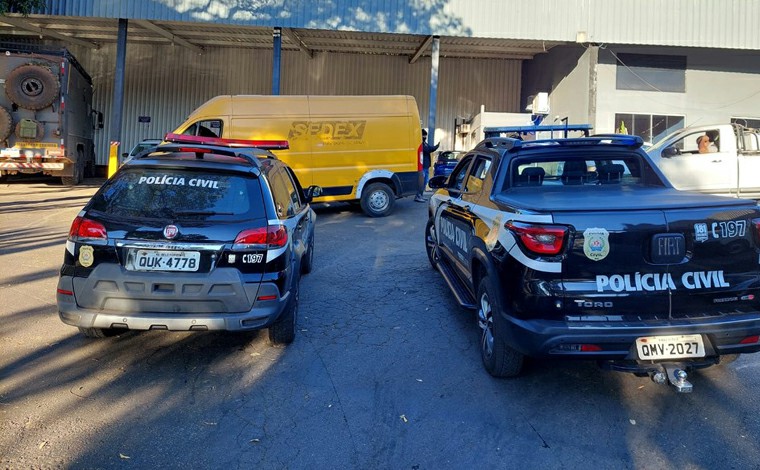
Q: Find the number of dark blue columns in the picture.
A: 3